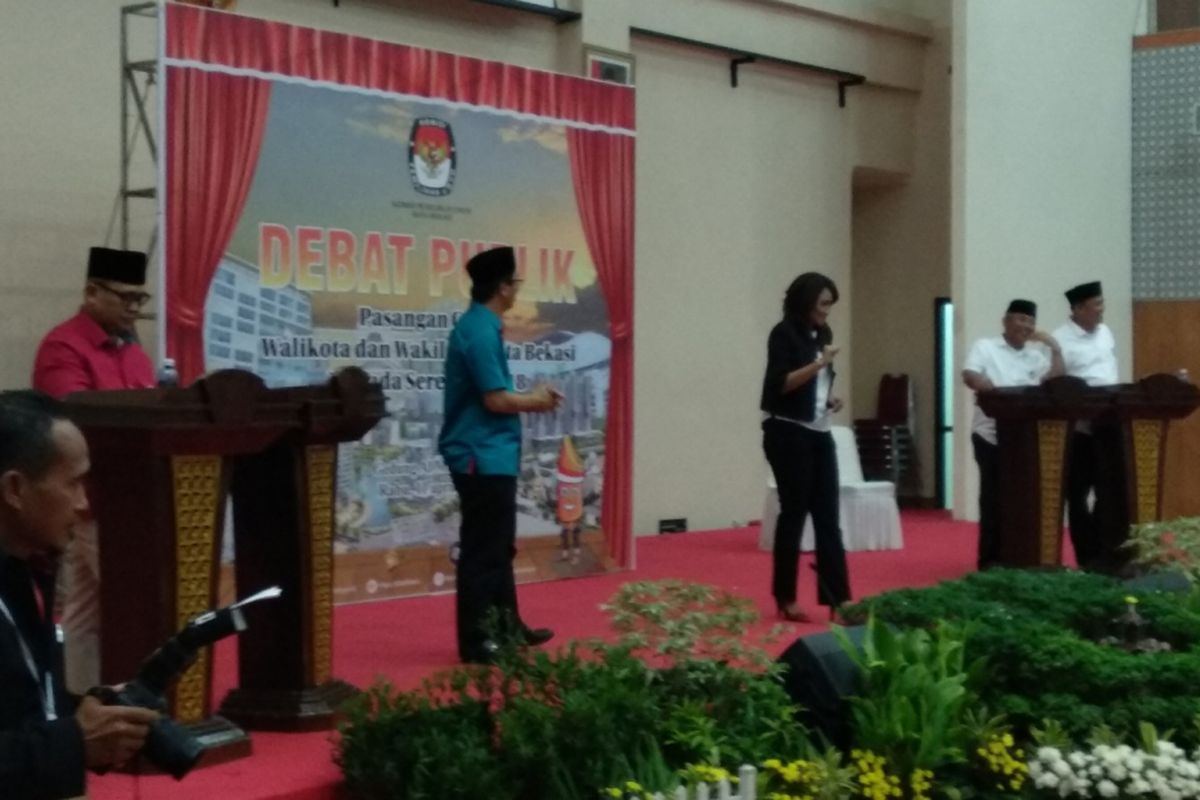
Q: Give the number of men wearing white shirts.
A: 2